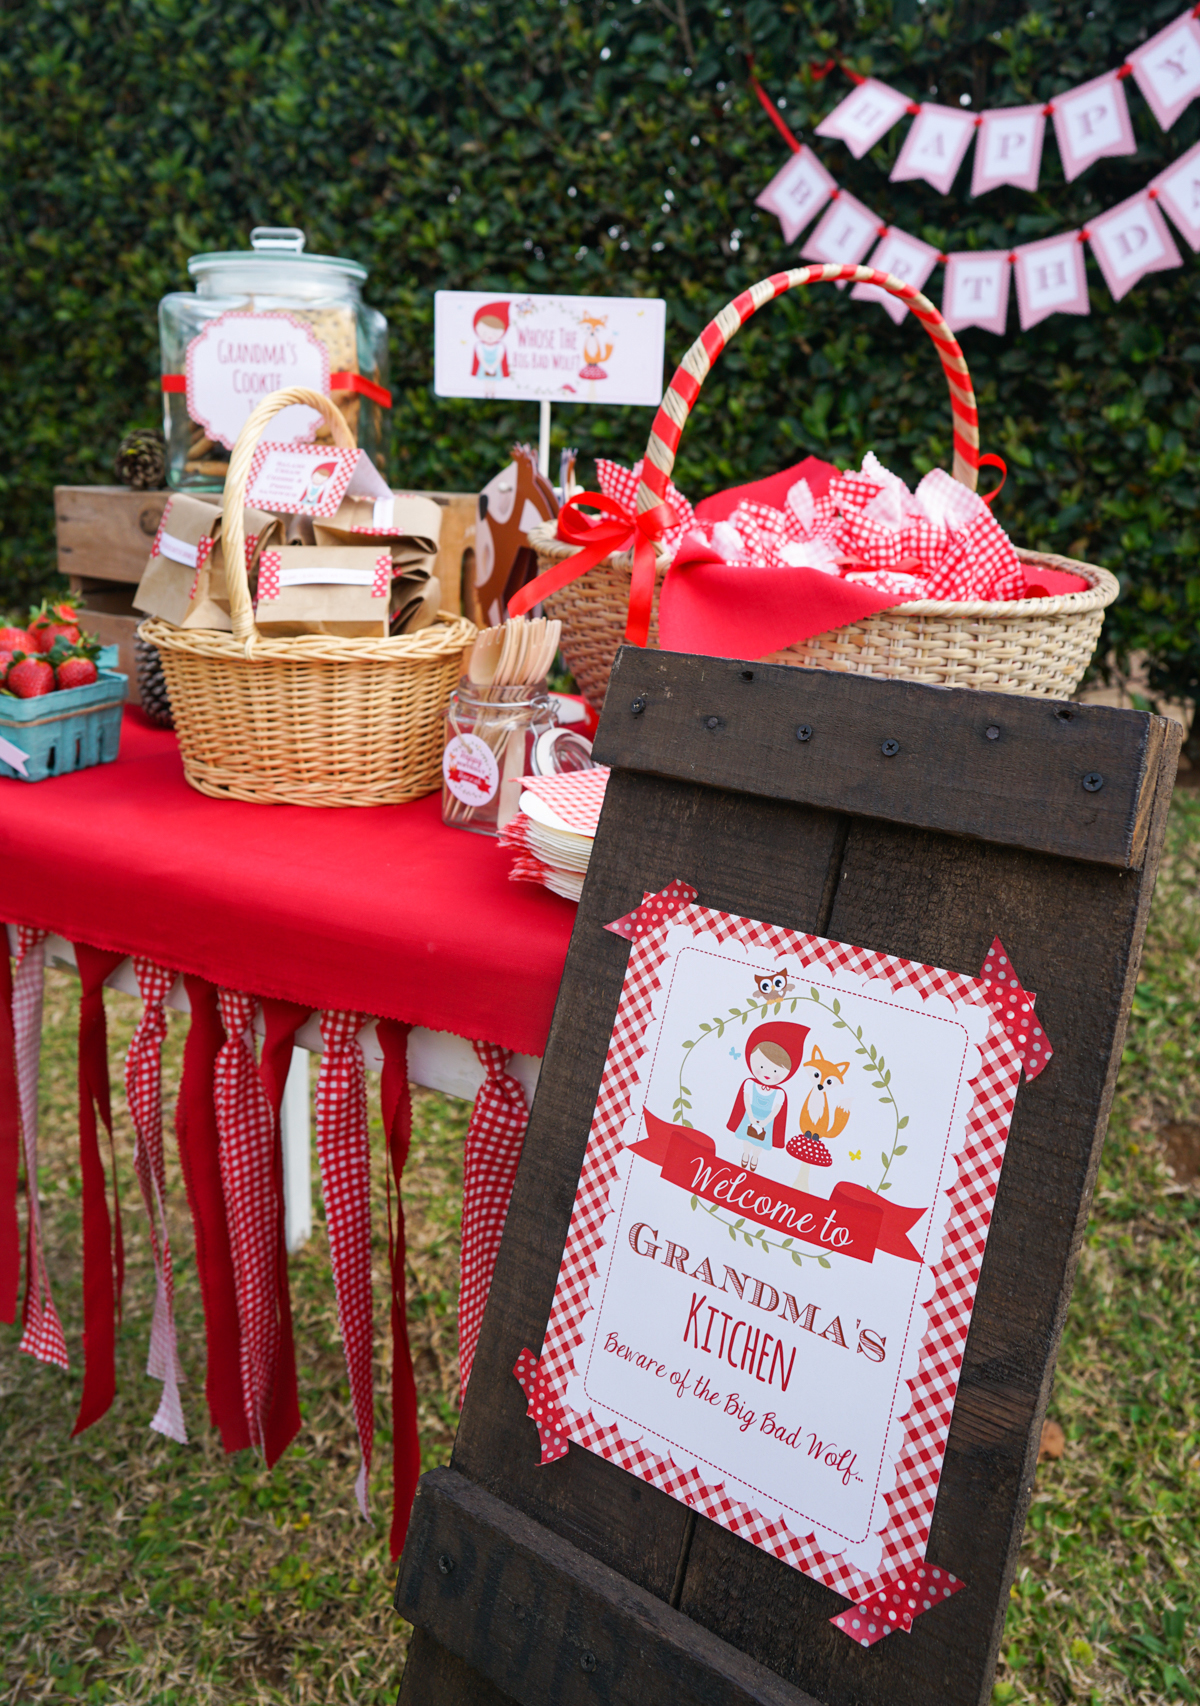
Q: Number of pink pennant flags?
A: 12